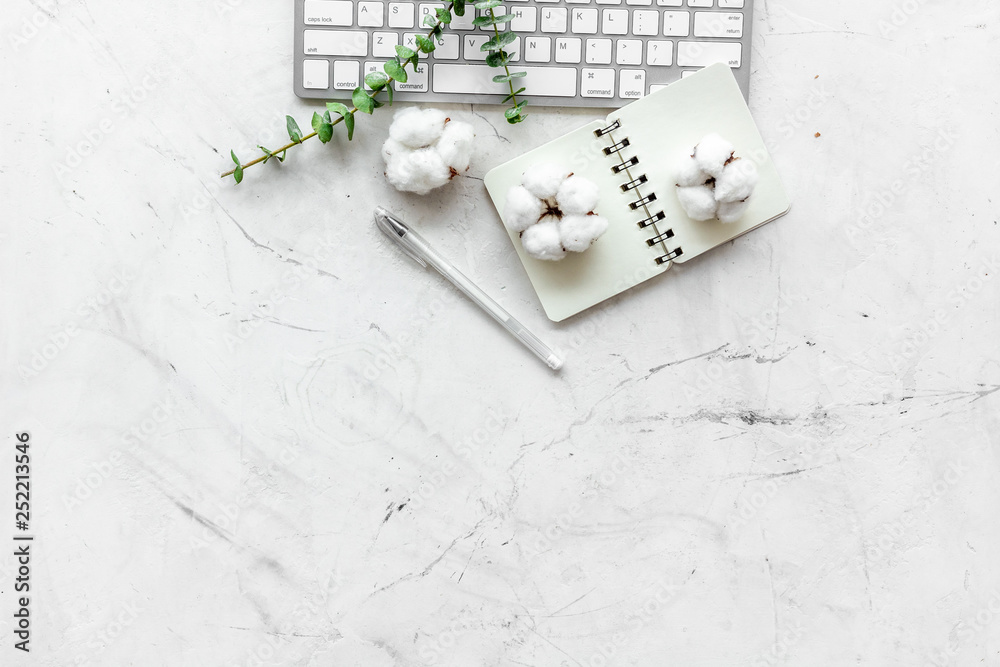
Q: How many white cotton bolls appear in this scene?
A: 3